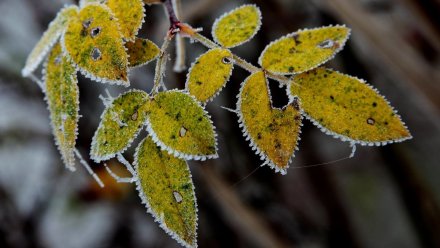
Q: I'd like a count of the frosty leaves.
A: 13